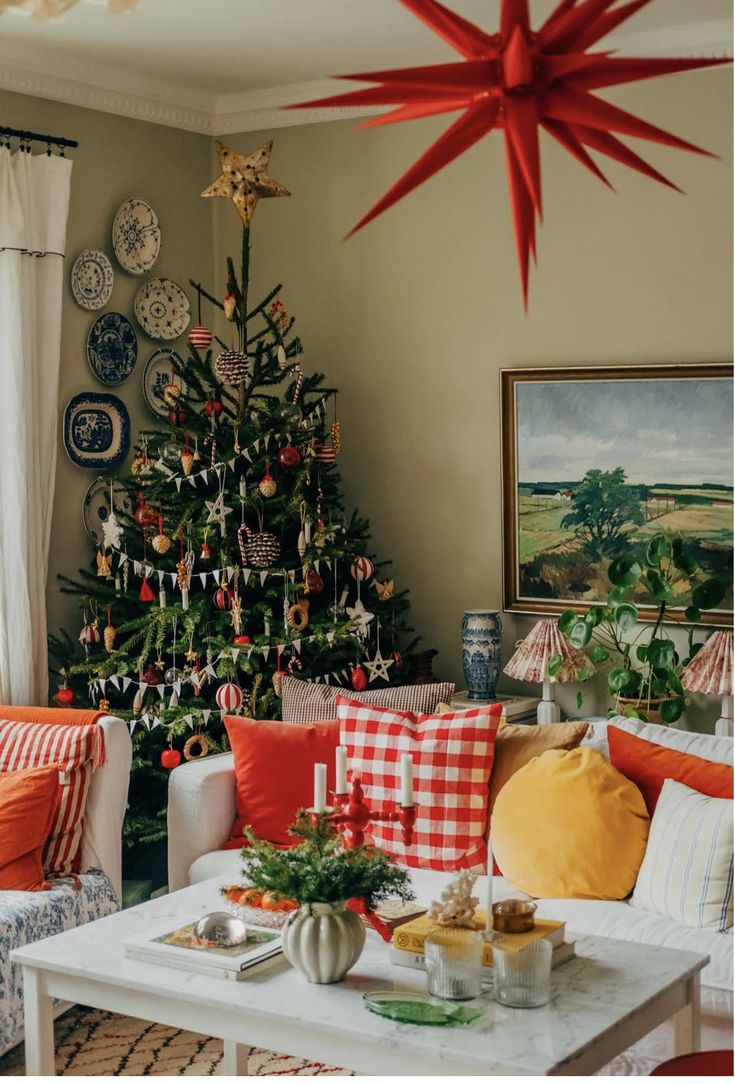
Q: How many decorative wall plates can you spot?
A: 7